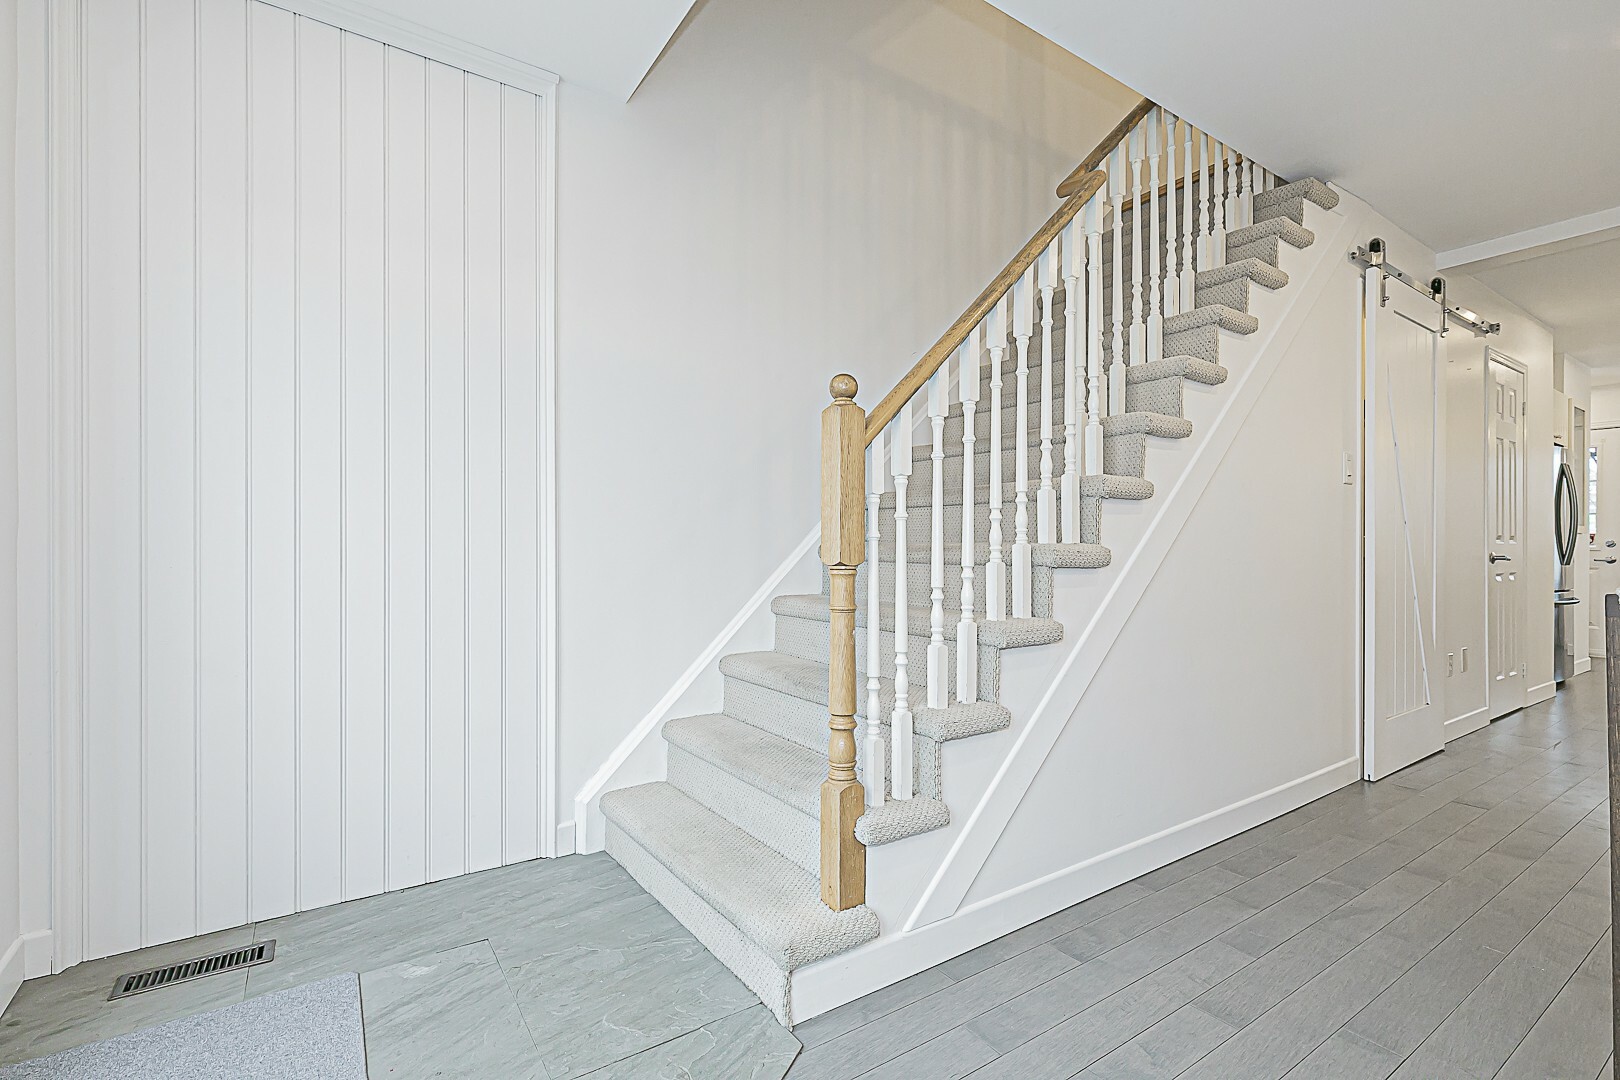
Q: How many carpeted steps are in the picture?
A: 12